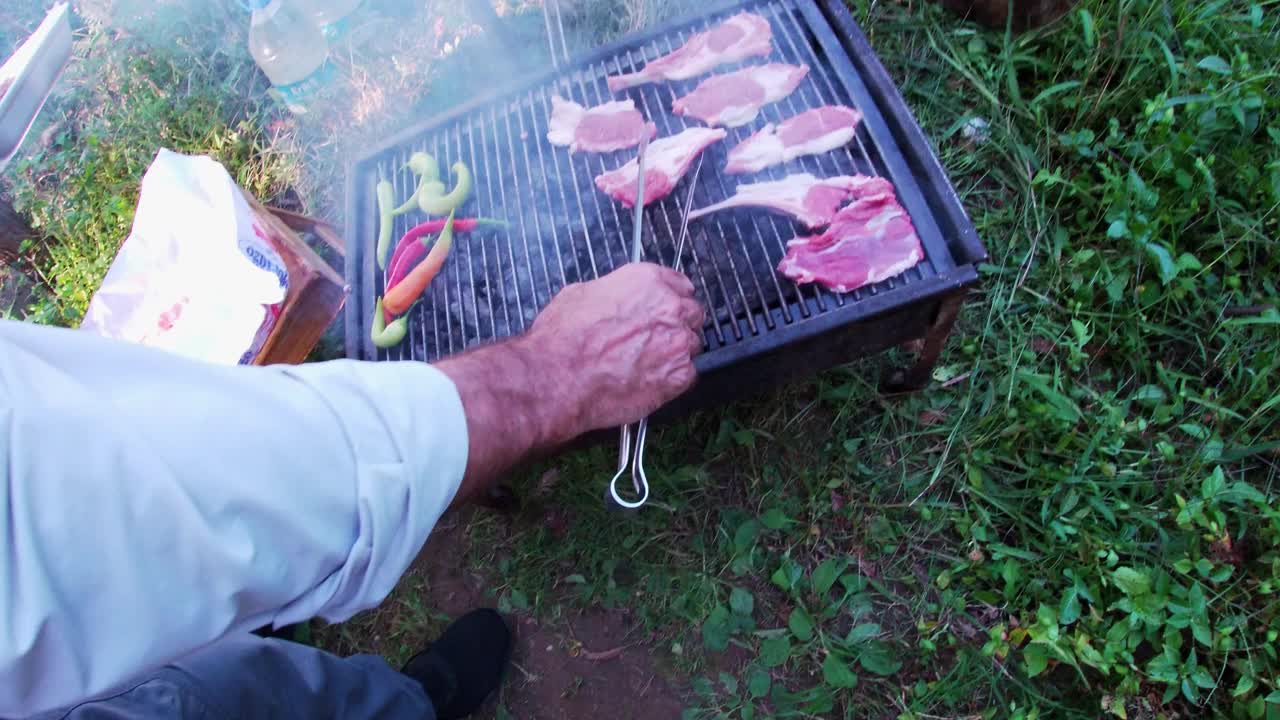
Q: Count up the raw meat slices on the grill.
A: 7